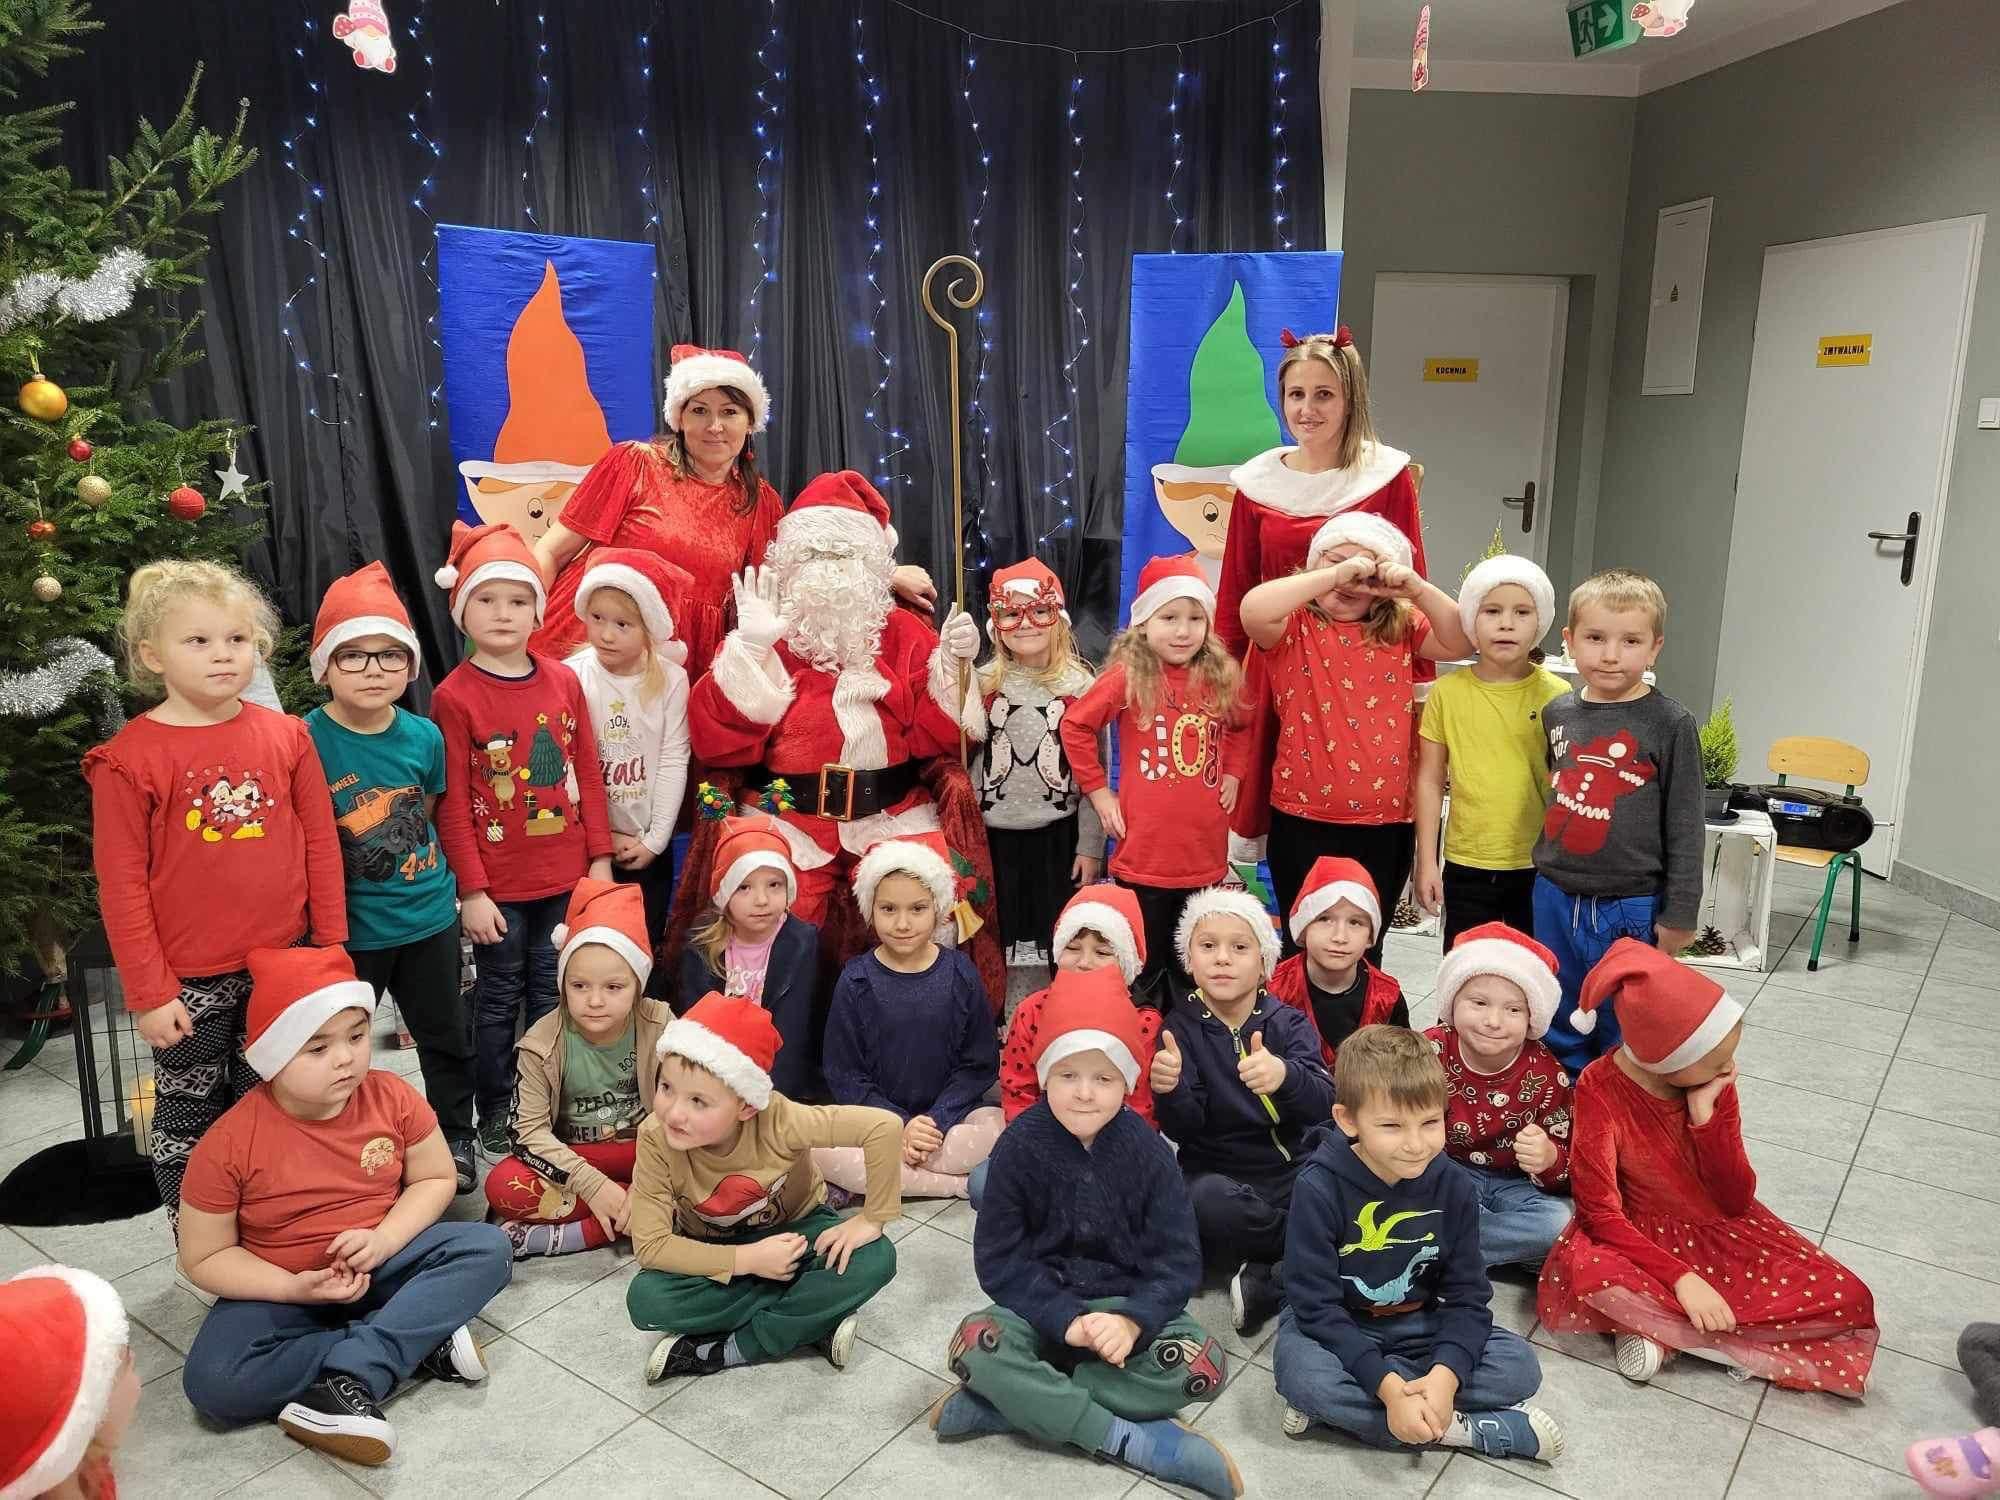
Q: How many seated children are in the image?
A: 12